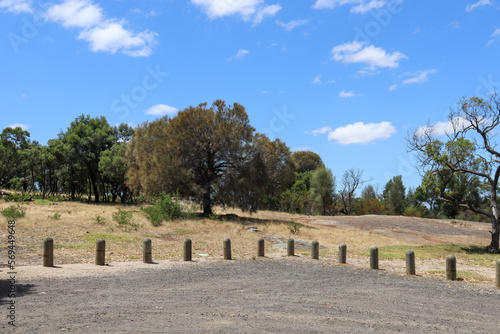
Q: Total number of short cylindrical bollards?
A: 13